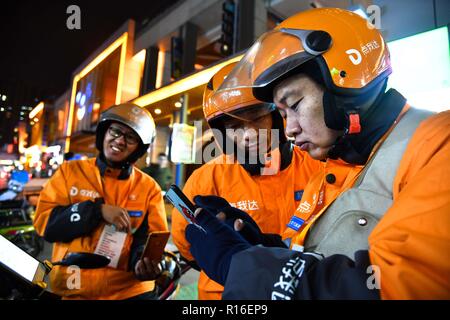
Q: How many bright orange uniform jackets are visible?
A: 3